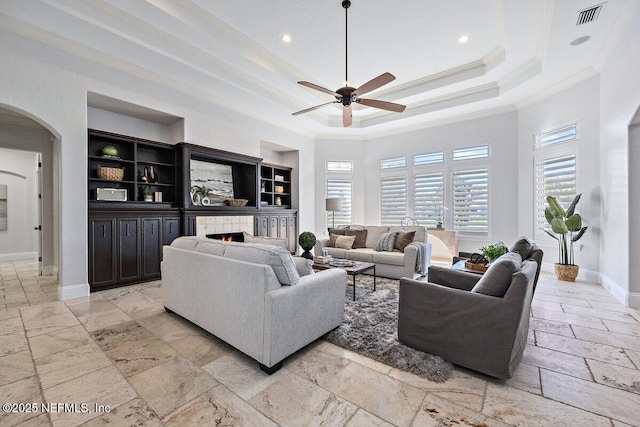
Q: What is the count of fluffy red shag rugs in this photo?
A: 0